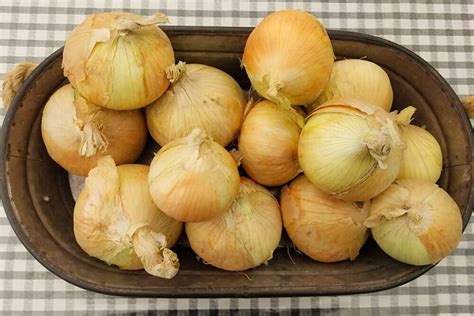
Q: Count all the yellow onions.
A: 13